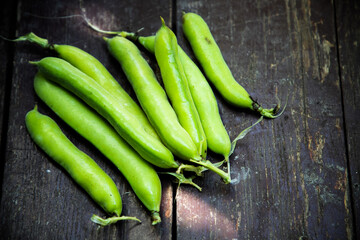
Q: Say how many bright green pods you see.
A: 8